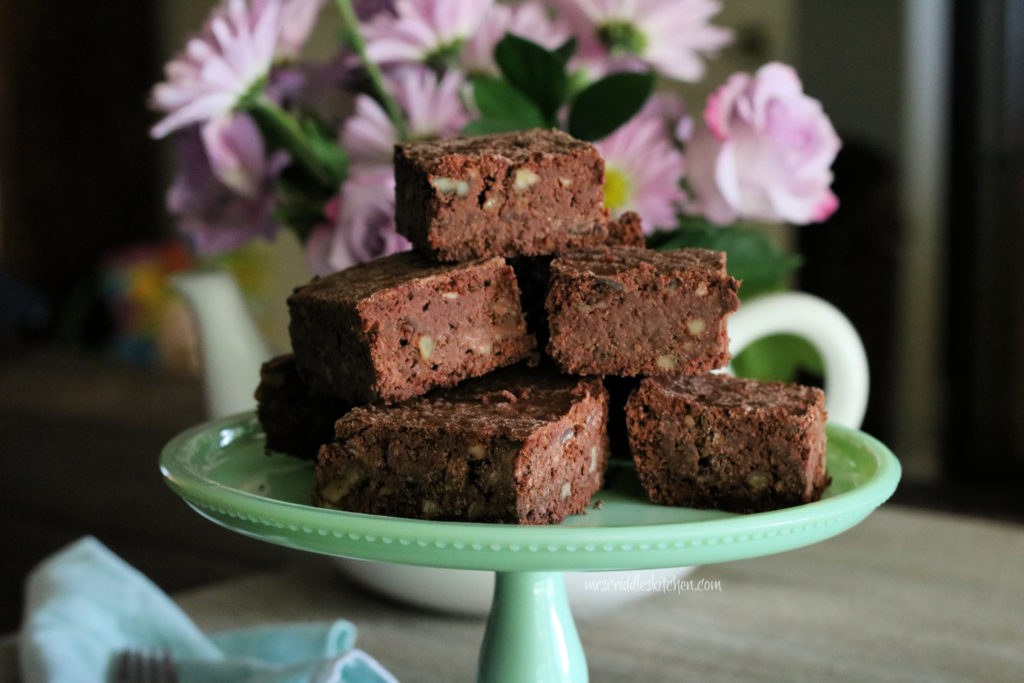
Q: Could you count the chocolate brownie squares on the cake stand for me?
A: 7